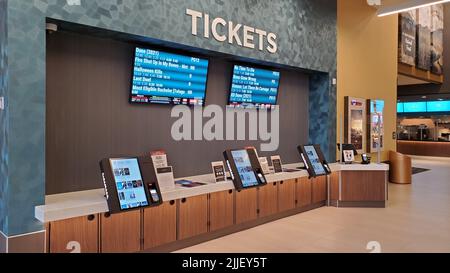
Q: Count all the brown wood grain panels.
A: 12